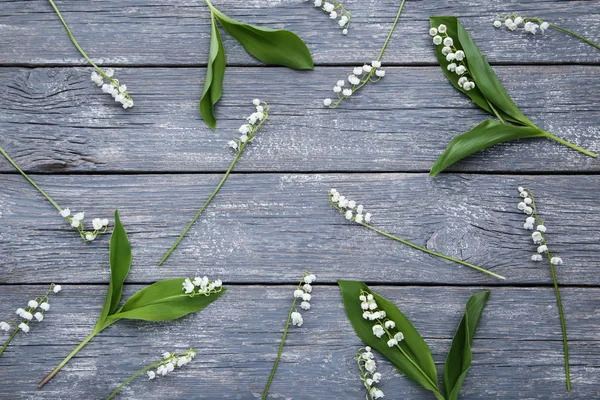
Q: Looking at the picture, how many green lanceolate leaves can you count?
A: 8